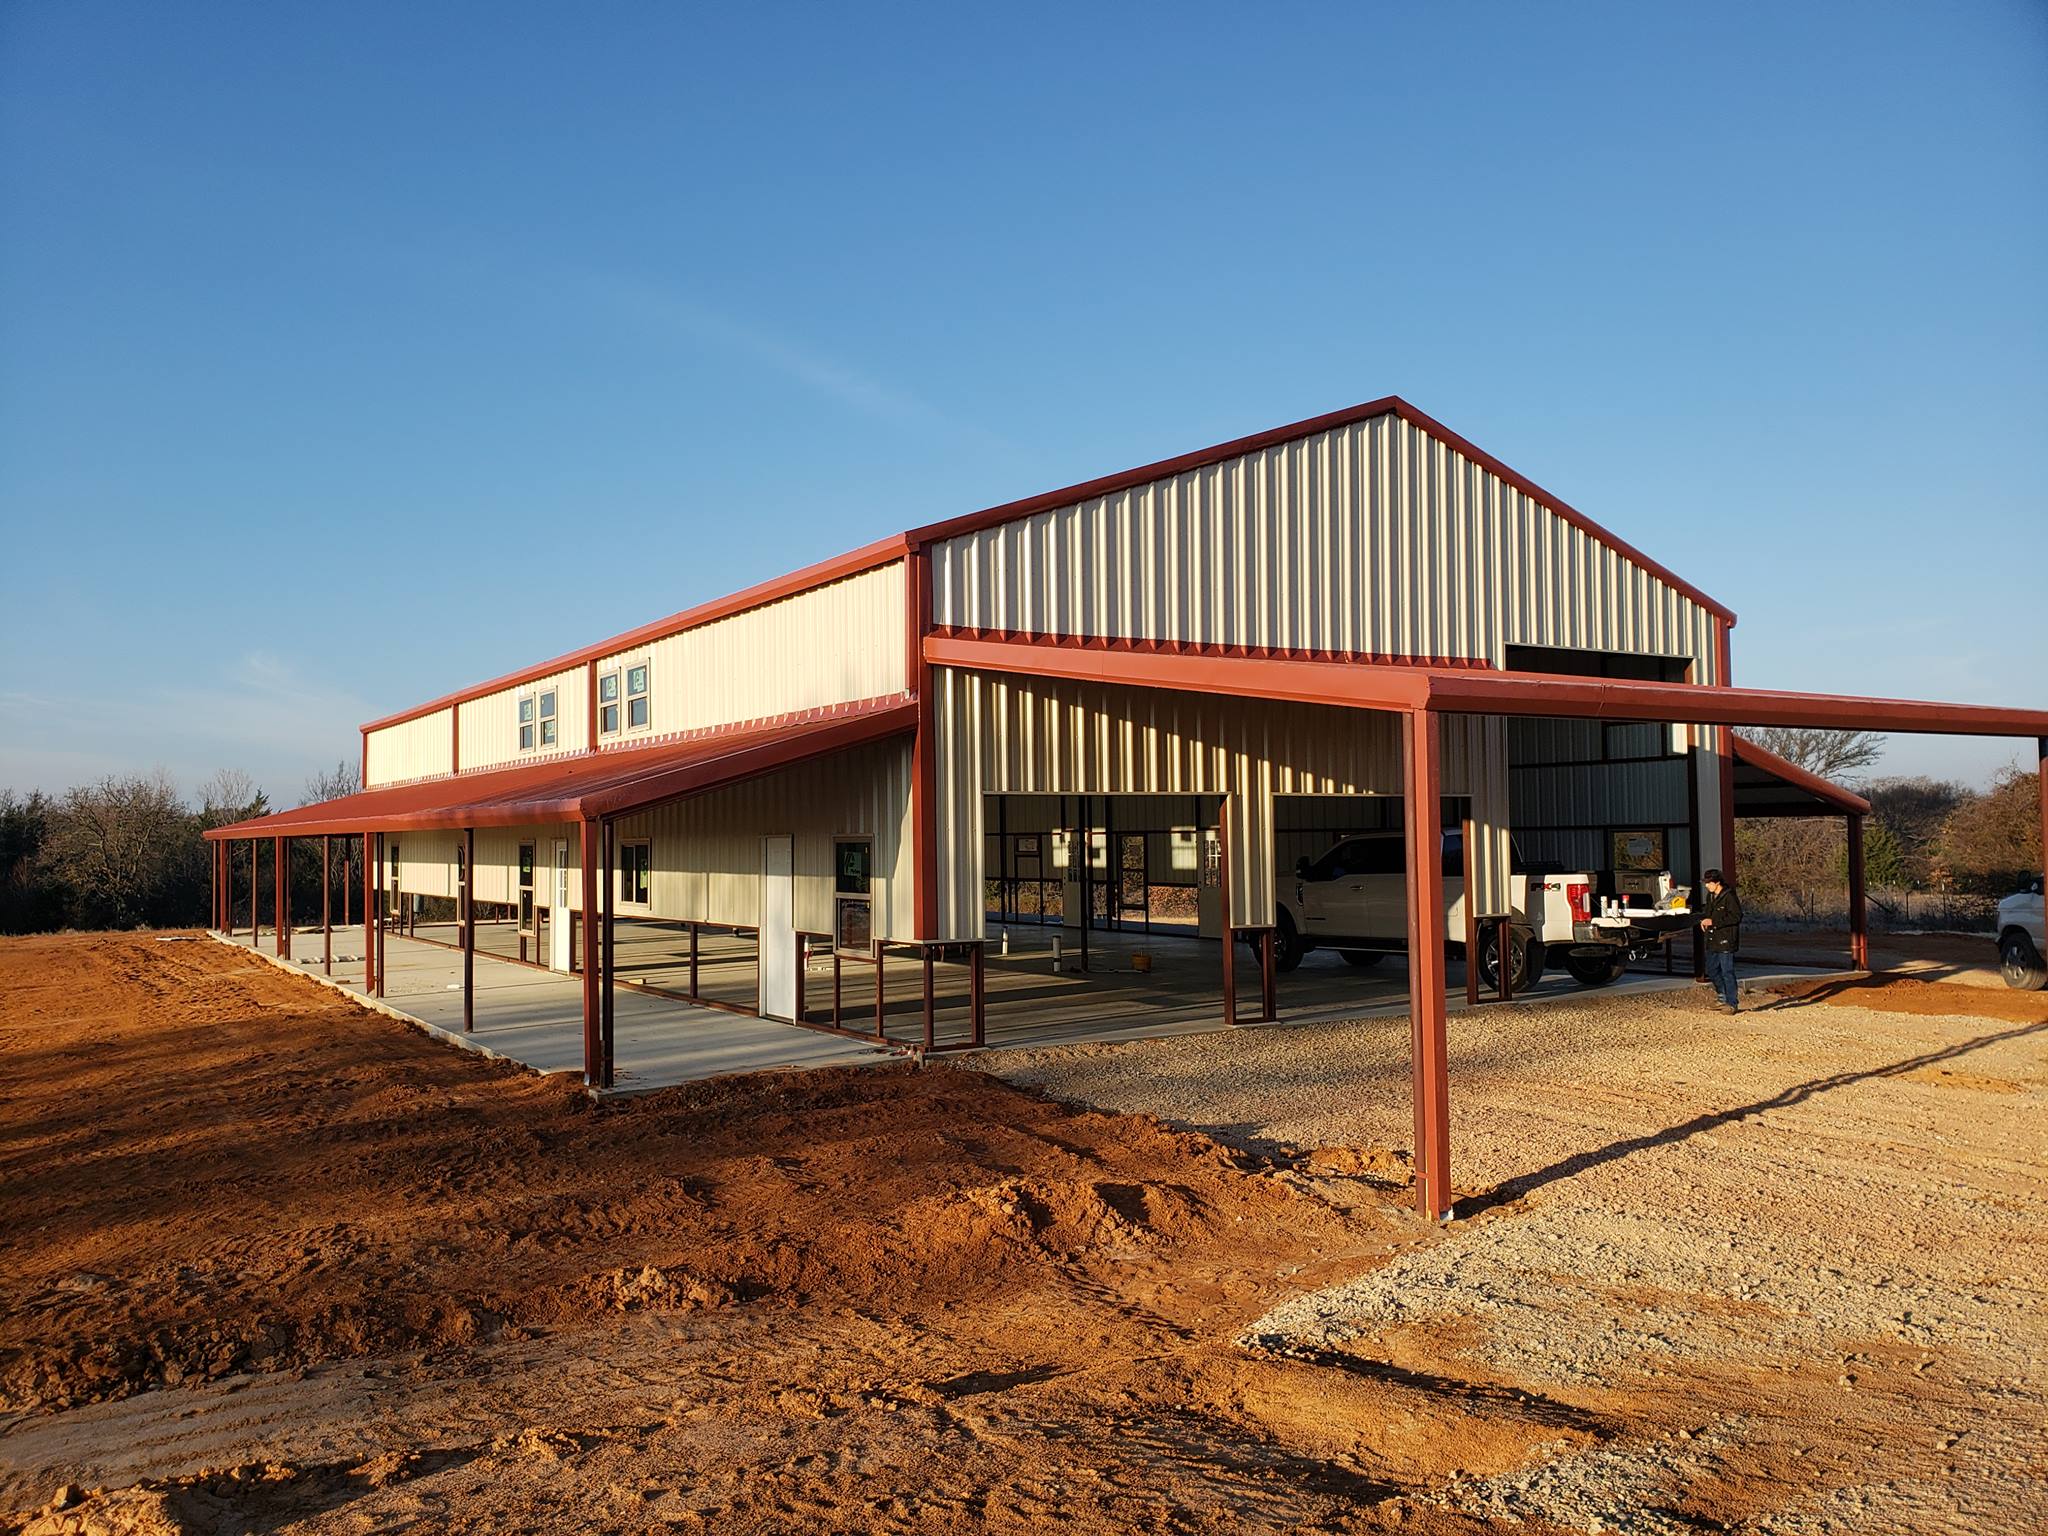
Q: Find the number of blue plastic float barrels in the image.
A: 0